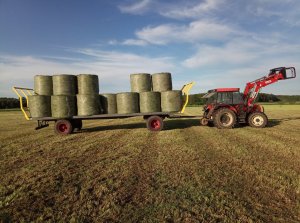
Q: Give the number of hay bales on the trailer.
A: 12